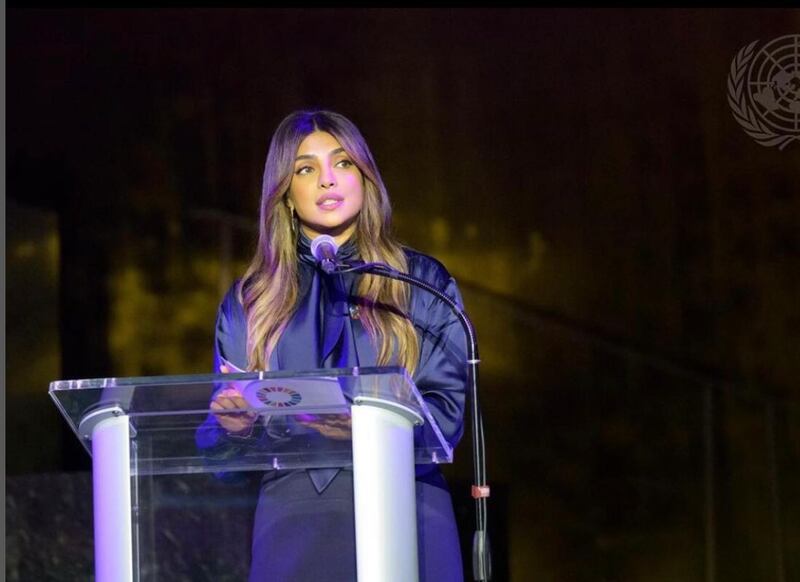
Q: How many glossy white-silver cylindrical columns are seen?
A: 2